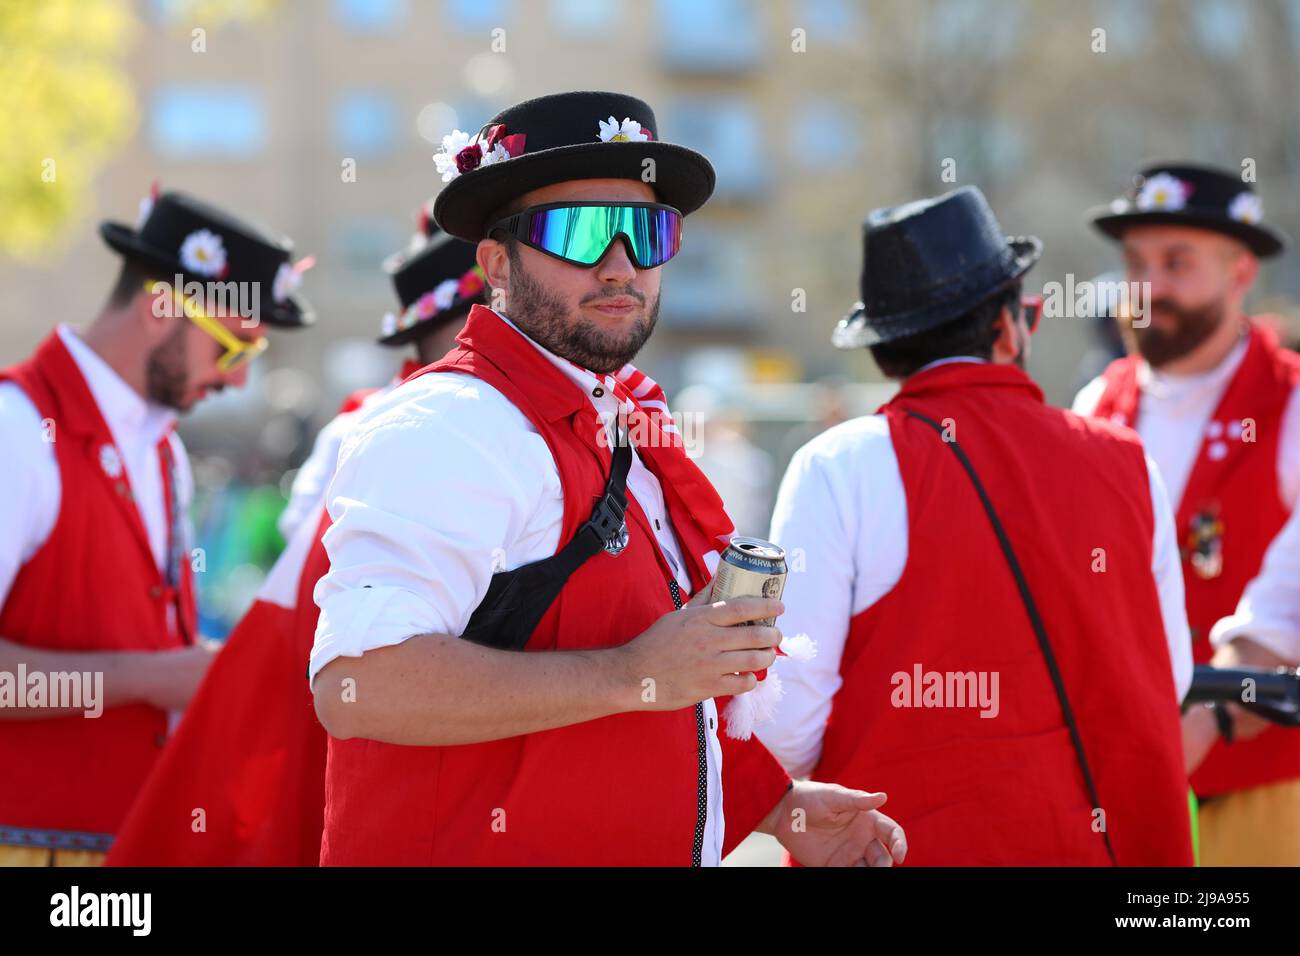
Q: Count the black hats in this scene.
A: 5